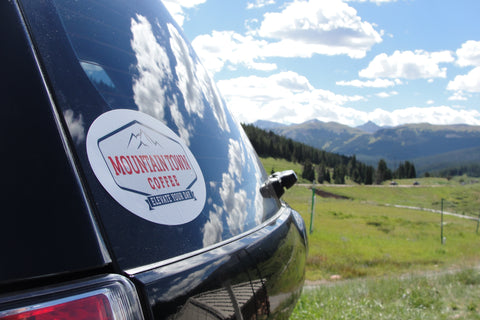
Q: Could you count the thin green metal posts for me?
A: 3